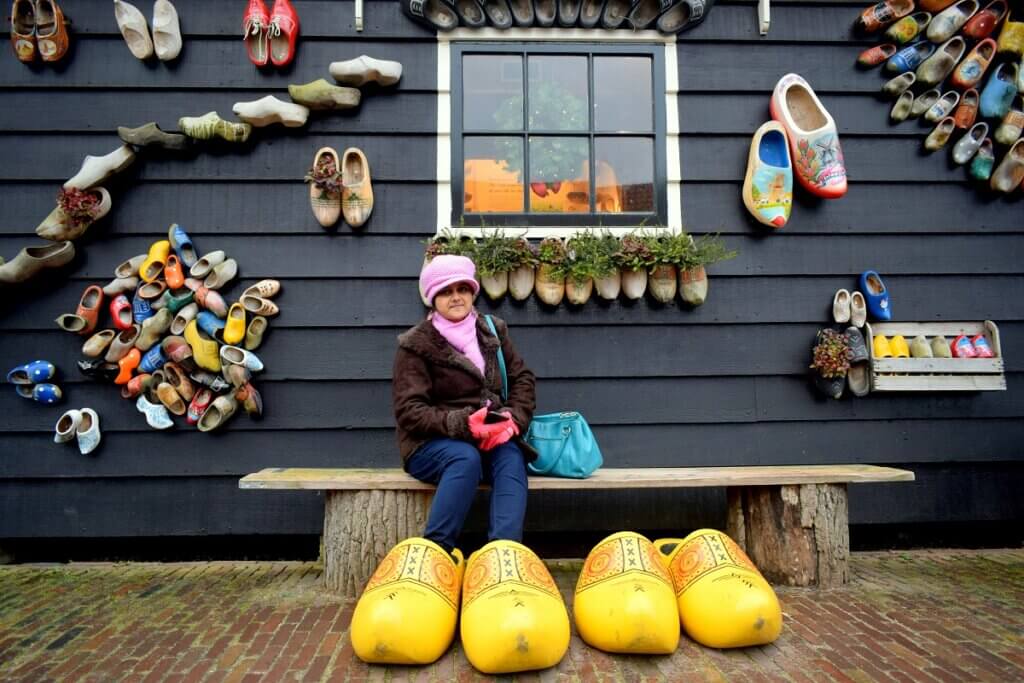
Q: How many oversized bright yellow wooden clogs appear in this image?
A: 4